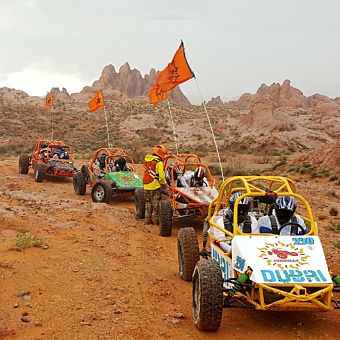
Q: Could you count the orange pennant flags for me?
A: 4